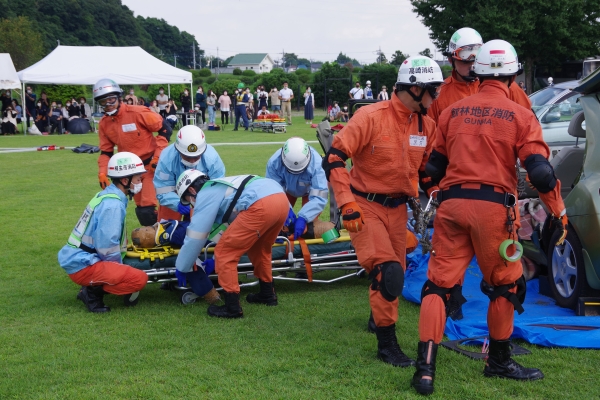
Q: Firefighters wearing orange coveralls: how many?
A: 4